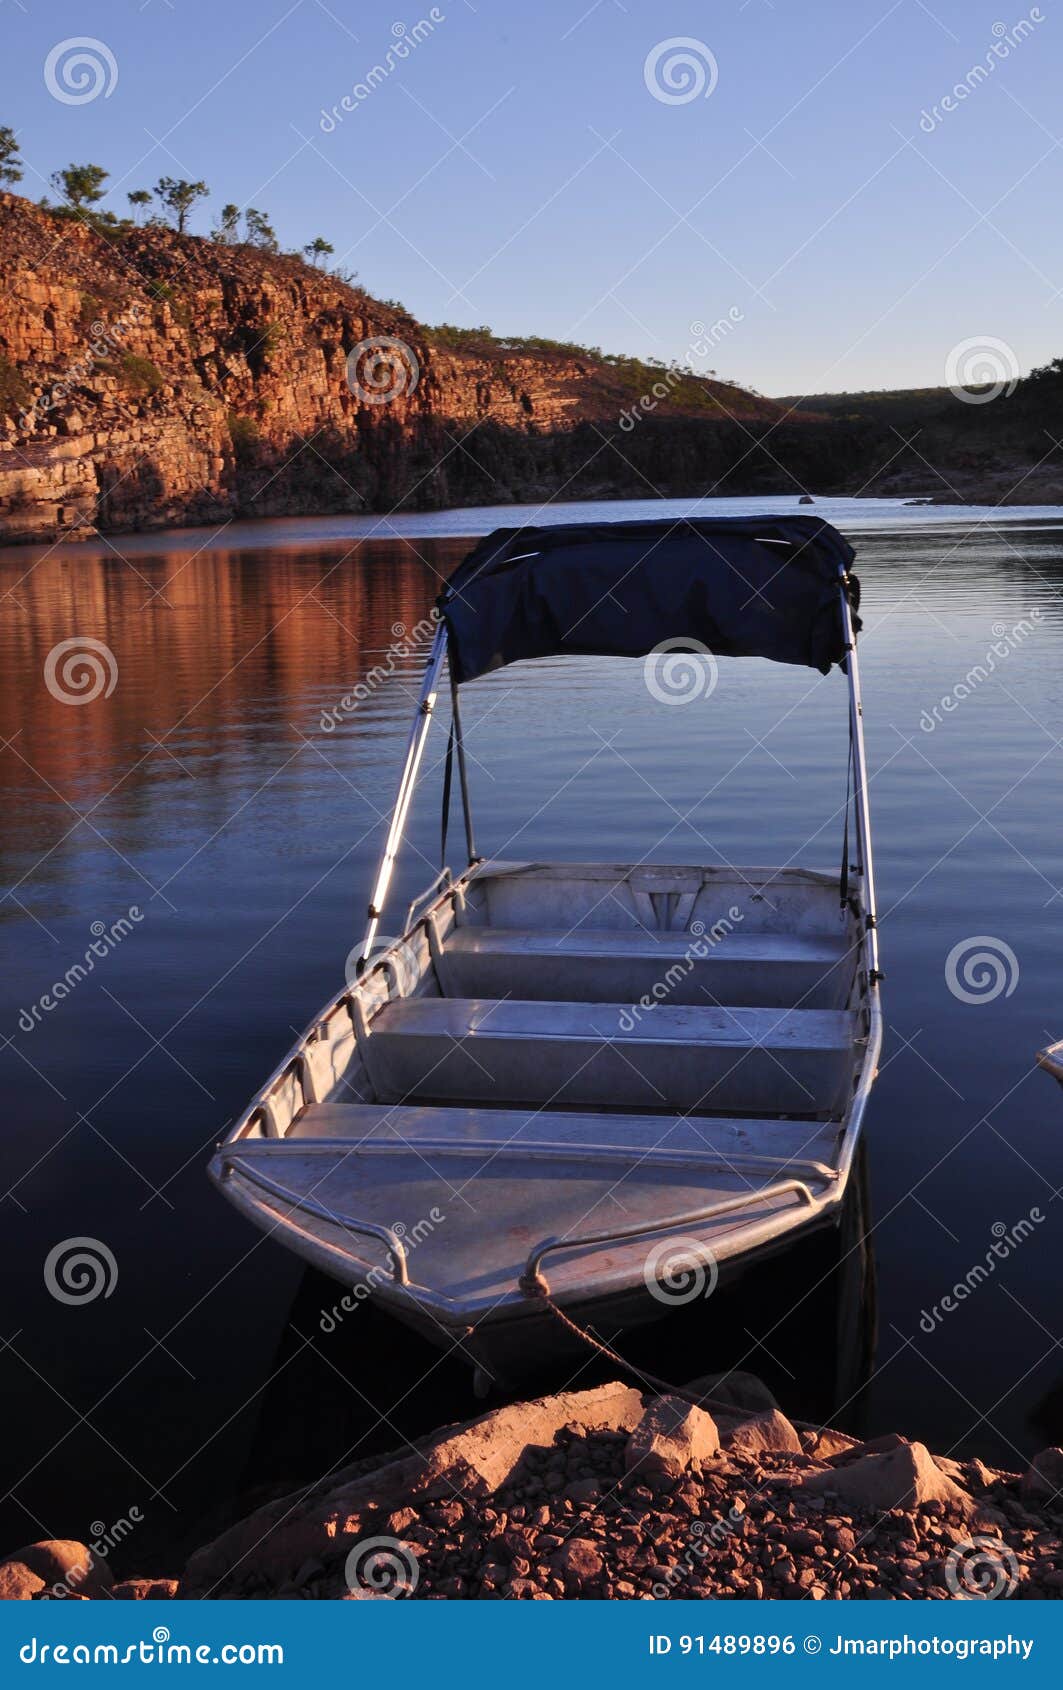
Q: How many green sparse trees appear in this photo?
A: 7